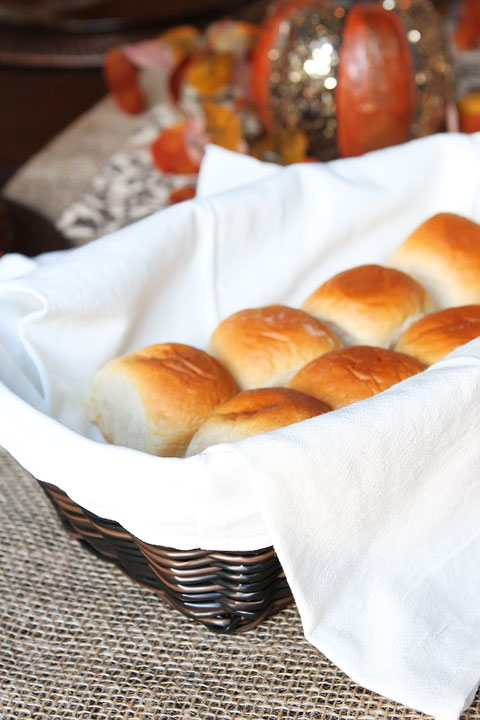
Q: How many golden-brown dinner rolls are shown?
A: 7